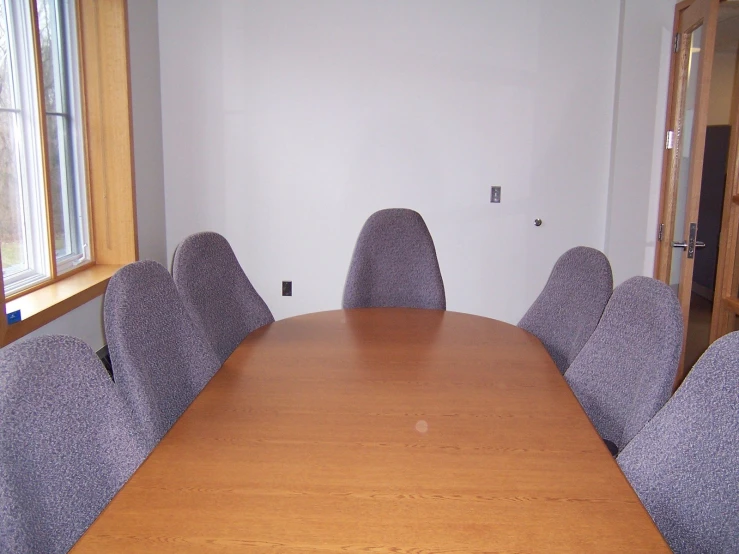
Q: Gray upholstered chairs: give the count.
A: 7